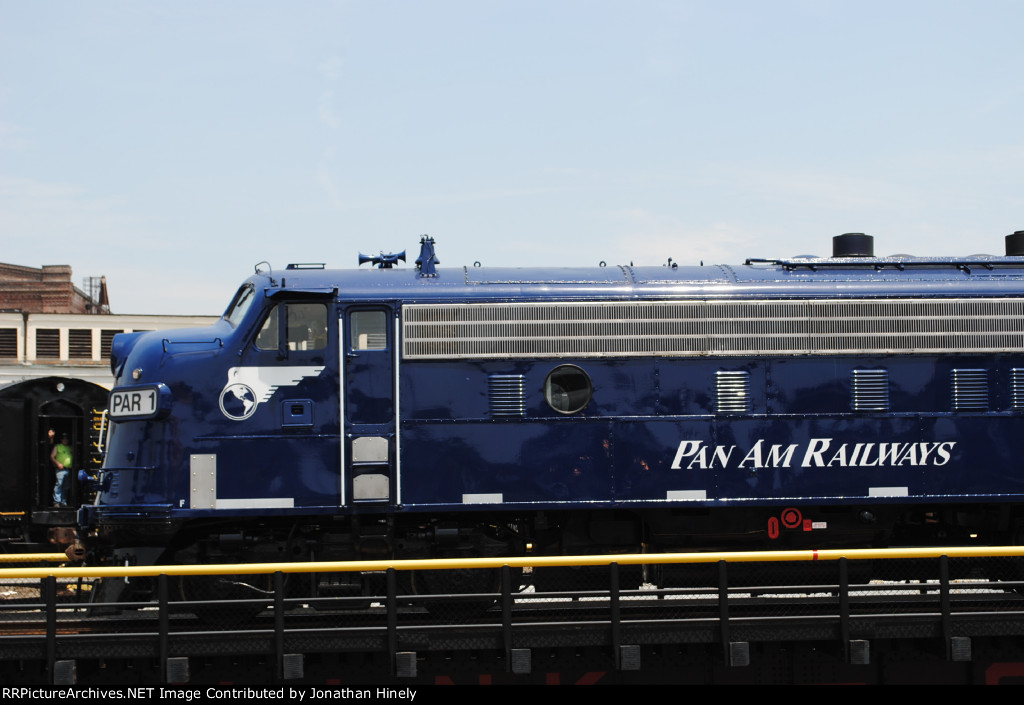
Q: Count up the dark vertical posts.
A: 9